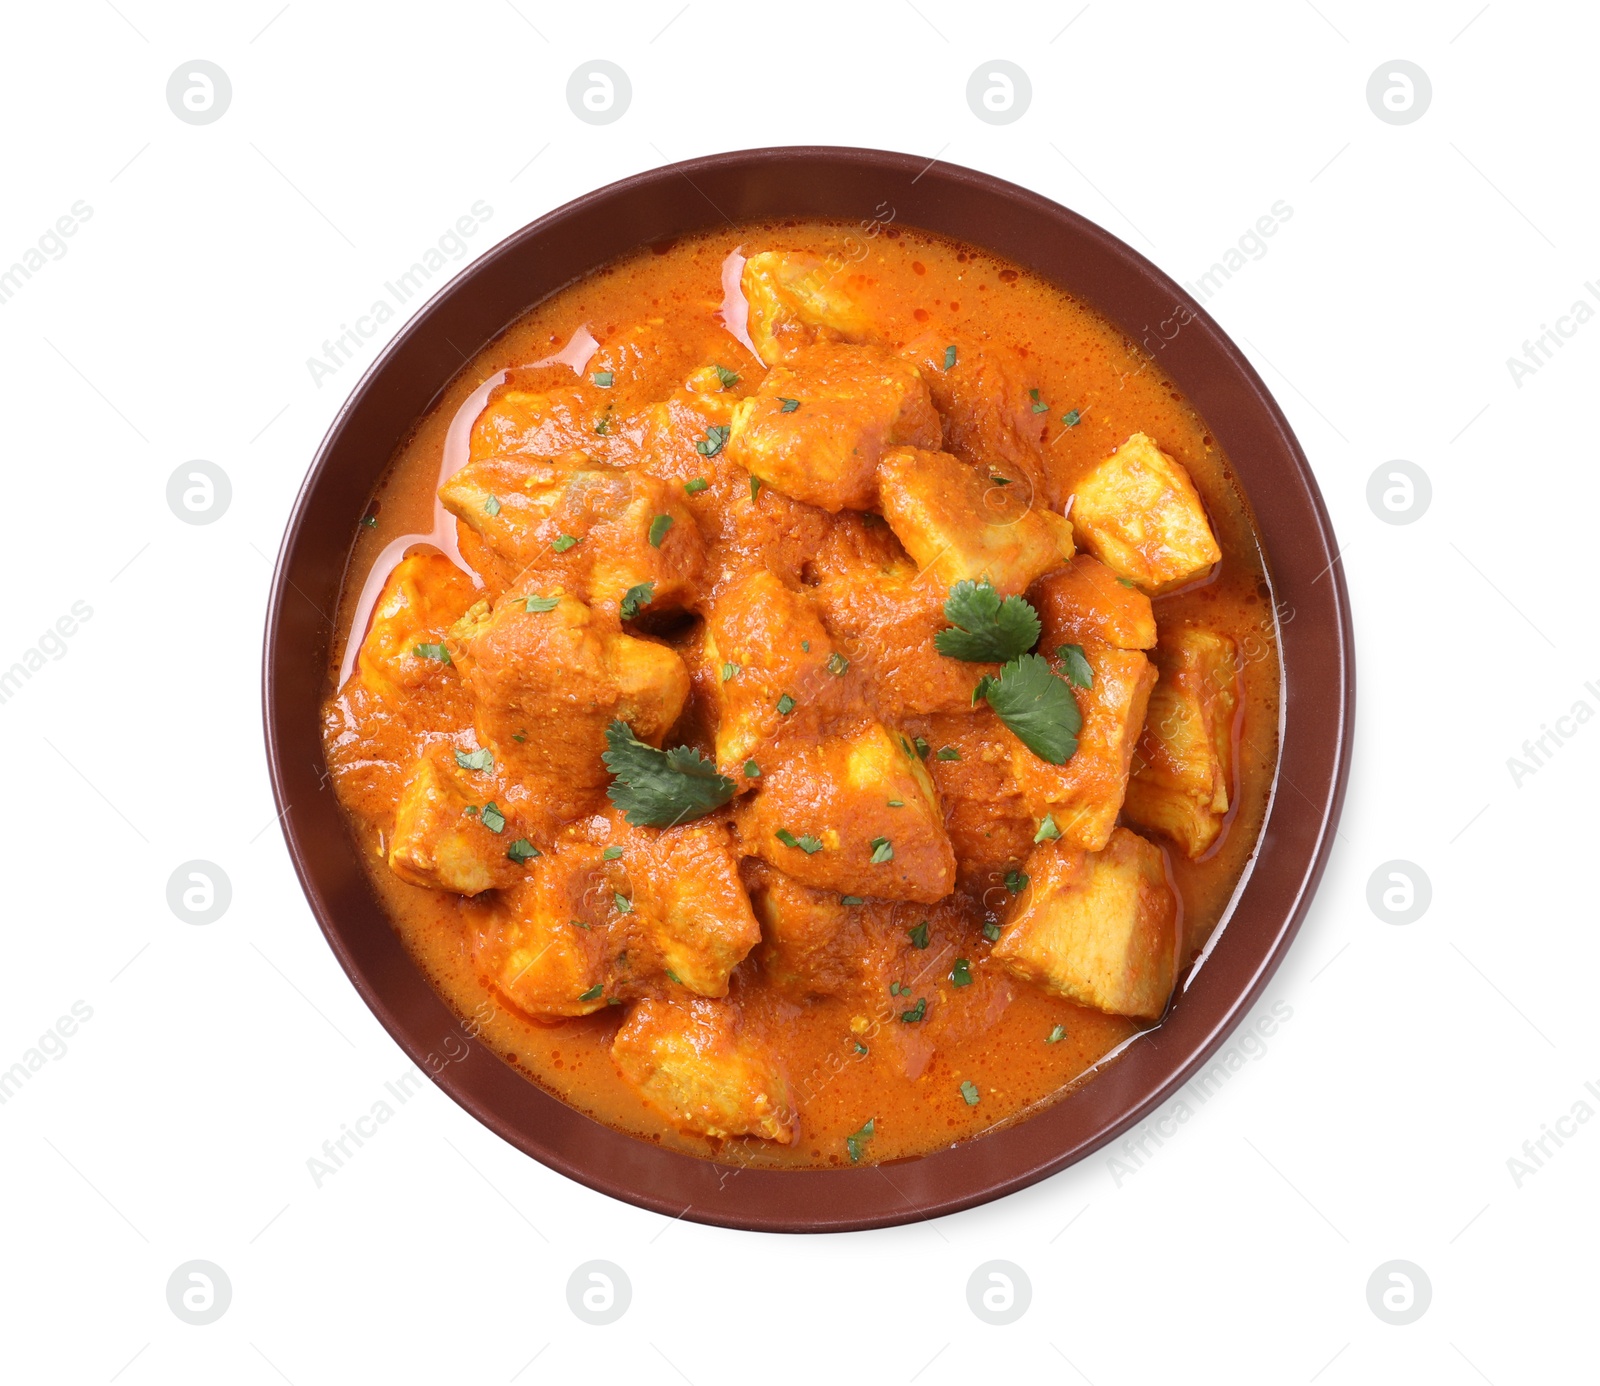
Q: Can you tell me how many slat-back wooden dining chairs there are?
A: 0